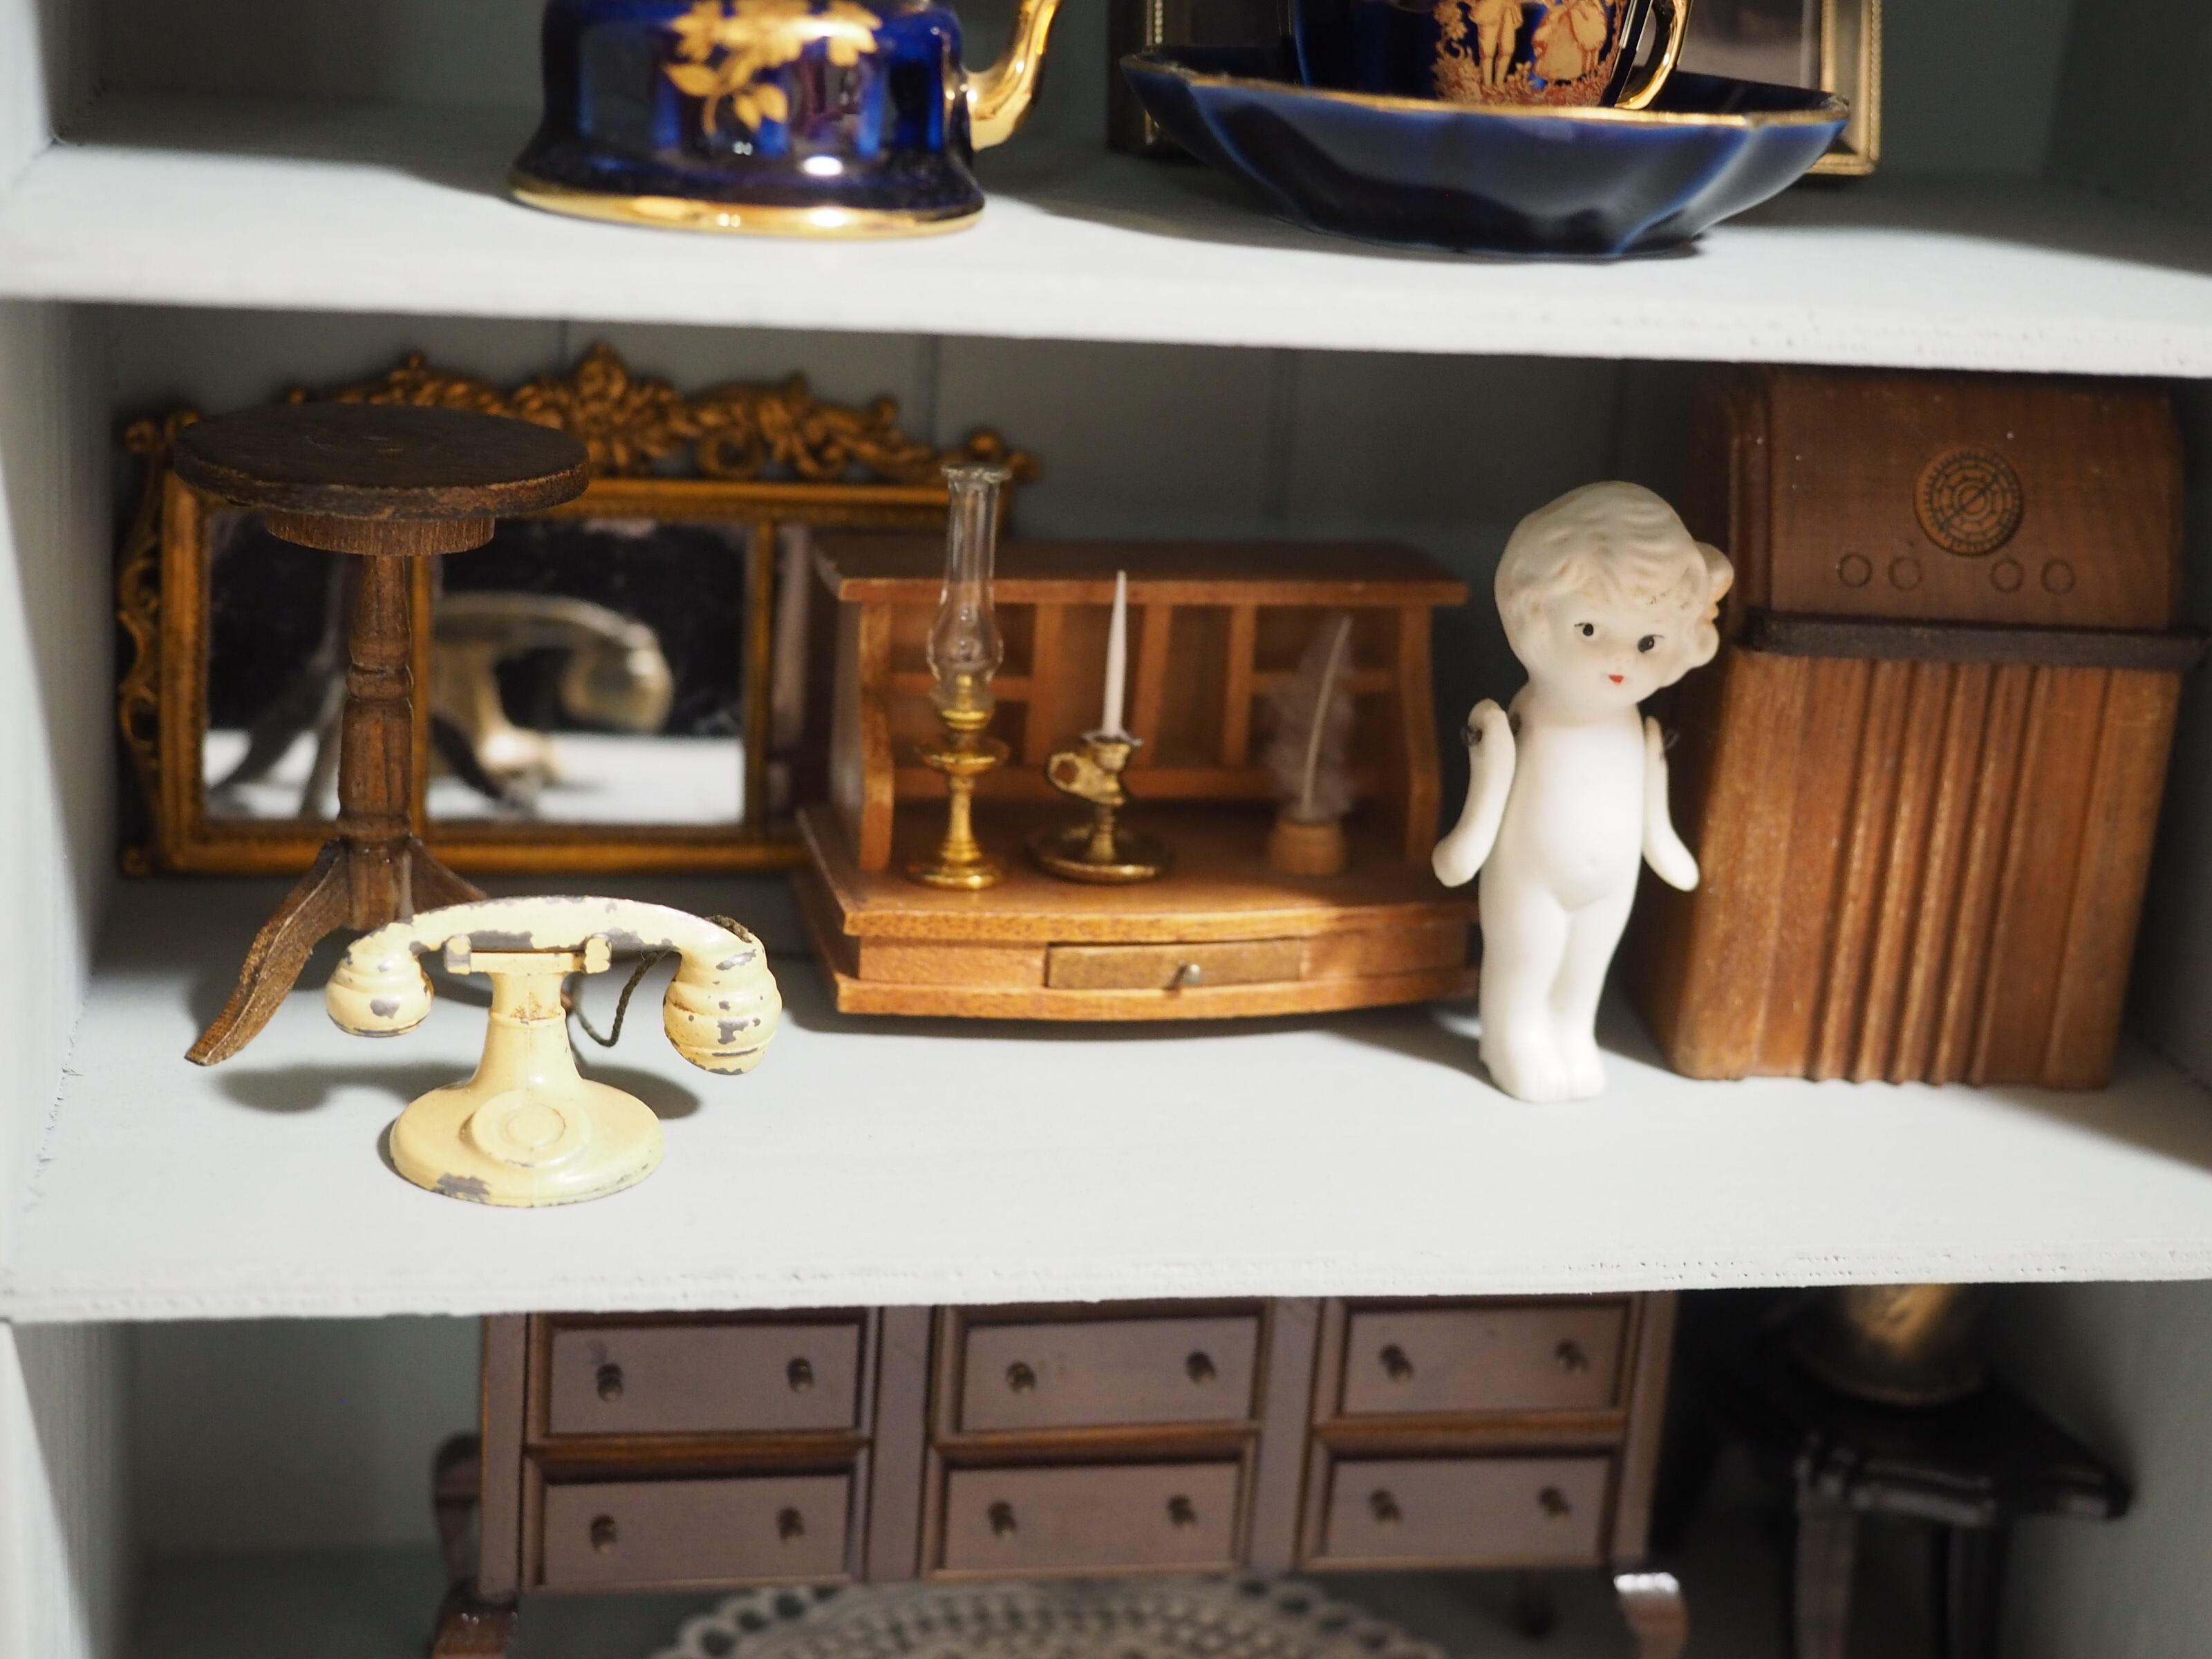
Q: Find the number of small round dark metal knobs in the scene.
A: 12